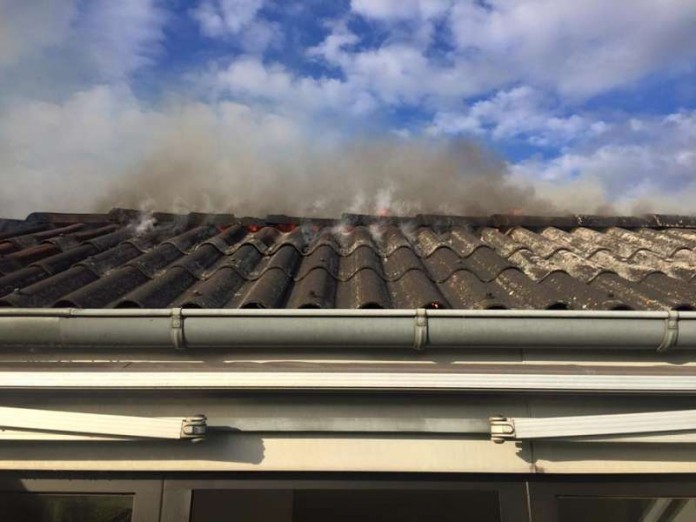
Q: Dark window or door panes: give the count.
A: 3